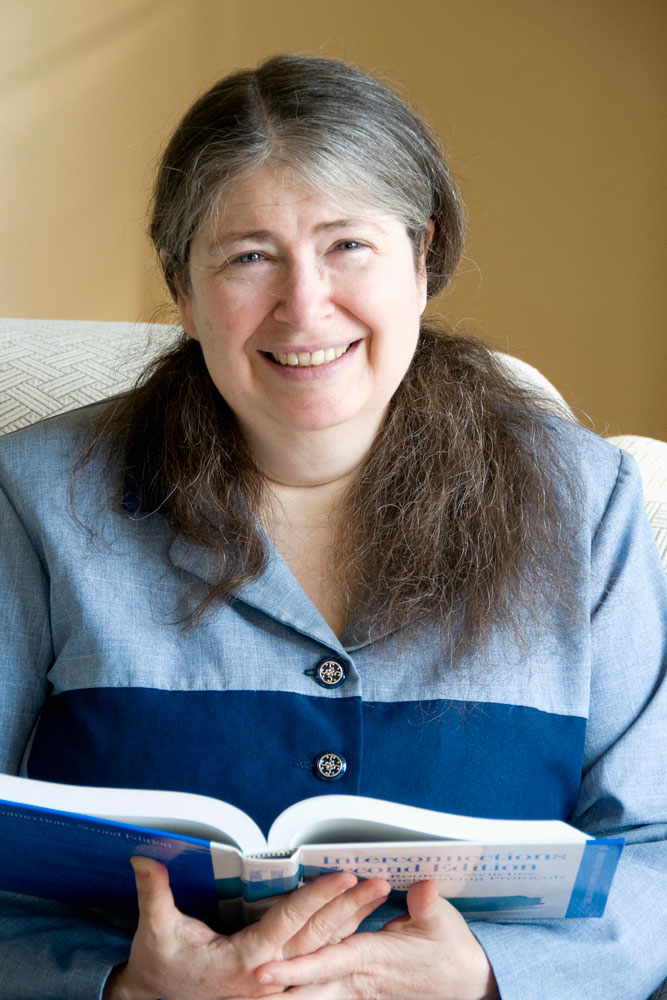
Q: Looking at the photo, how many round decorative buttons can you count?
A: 2